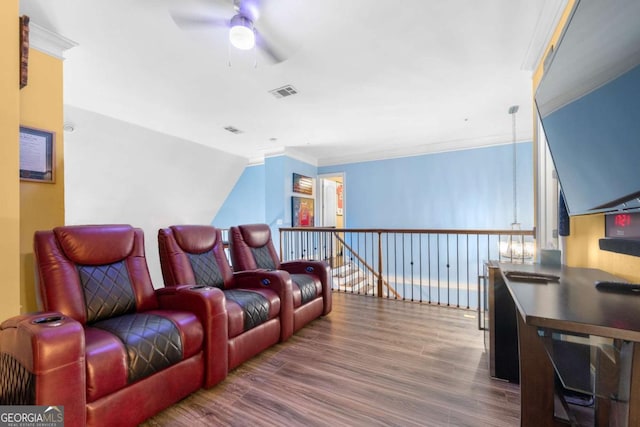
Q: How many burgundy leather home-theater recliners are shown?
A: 3